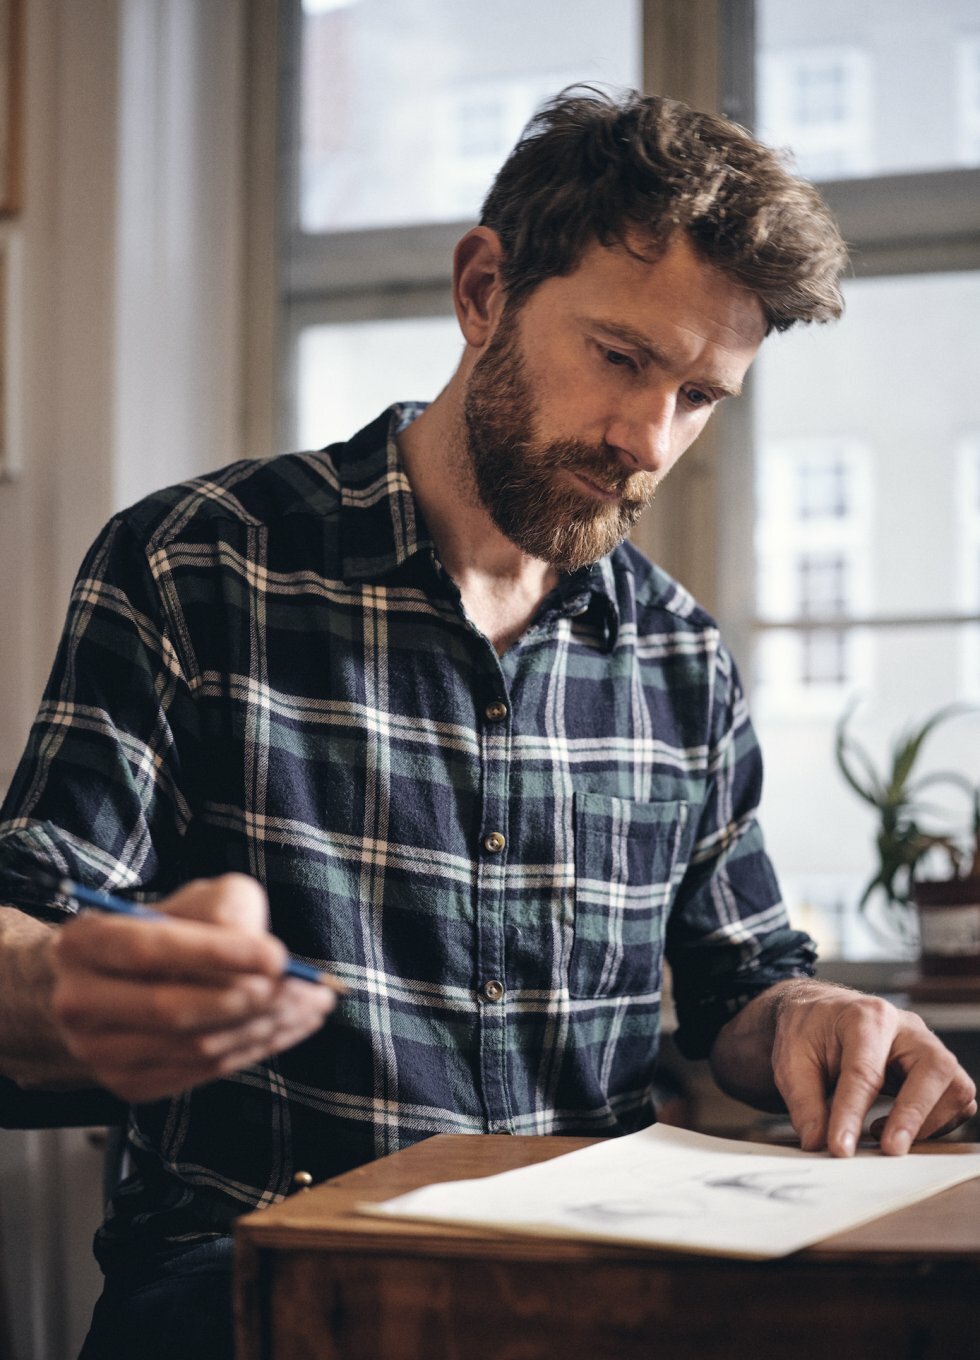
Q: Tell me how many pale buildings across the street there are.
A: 1